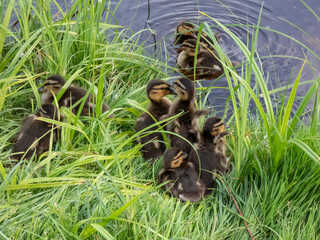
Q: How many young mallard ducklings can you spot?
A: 8